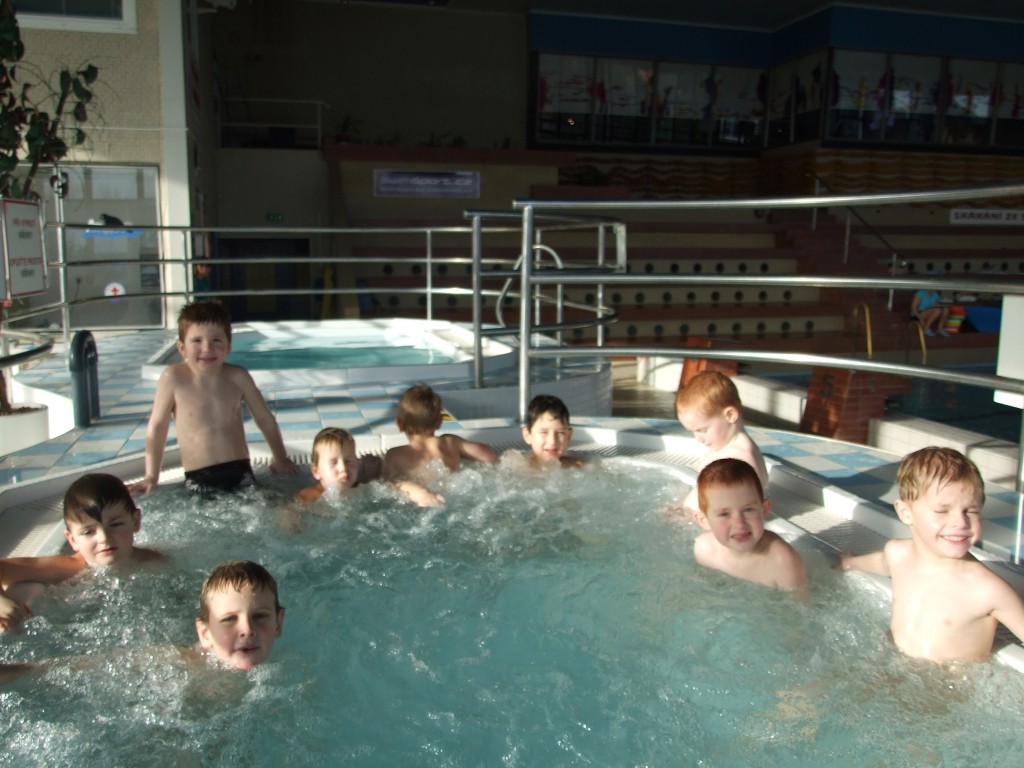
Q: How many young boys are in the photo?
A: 9